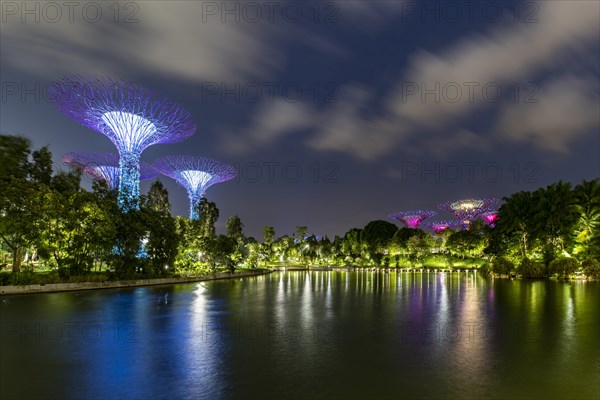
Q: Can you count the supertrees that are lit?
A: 7